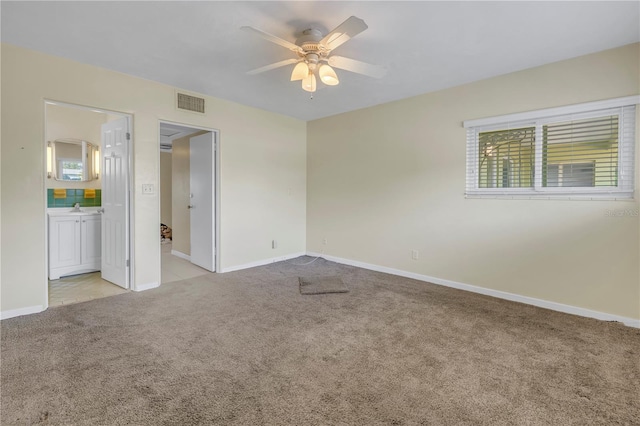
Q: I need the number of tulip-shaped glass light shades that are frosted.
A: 3